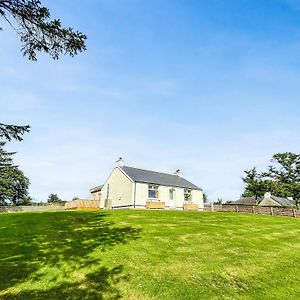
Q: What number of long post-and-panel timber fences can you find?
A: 1